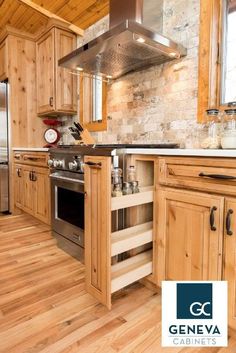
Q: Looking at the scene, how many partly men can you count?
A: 0